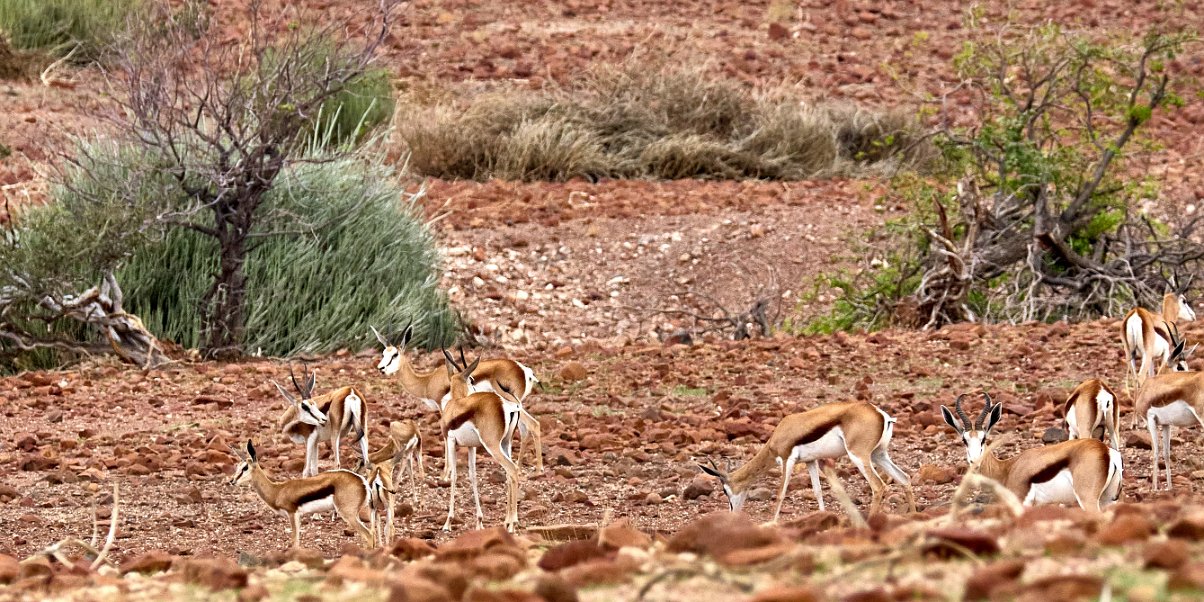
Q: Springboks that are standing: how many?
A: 11